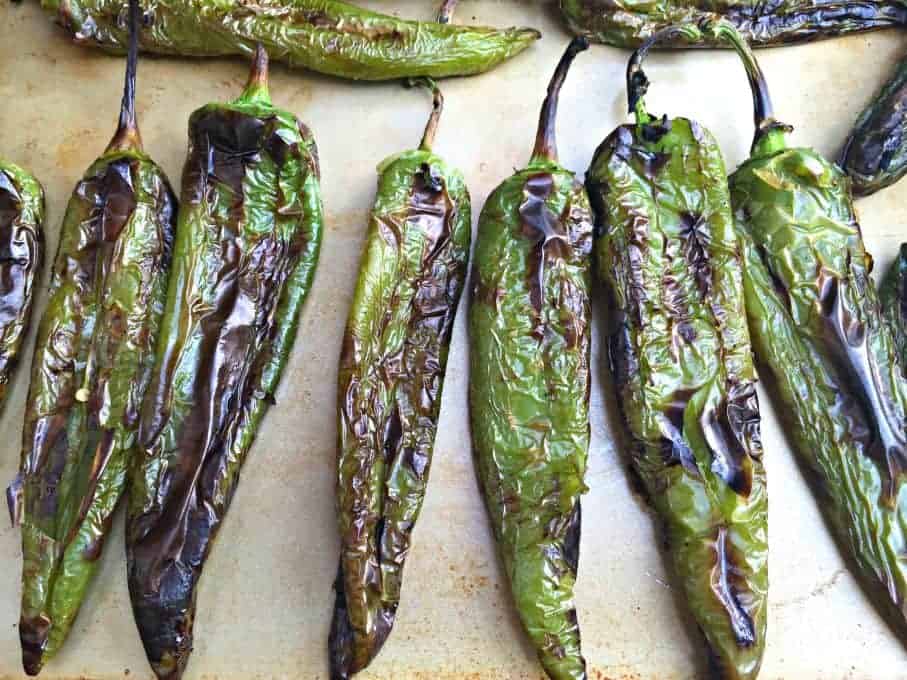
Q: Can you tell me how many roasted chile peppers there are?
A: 11